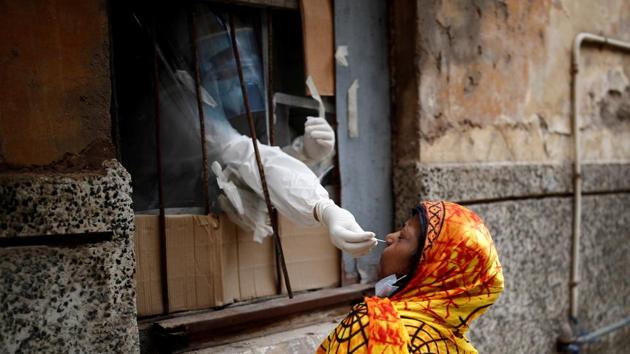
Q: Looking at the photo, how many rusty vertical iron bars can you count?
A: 4